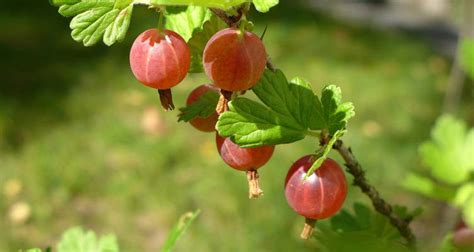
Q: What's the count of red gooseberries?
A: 5